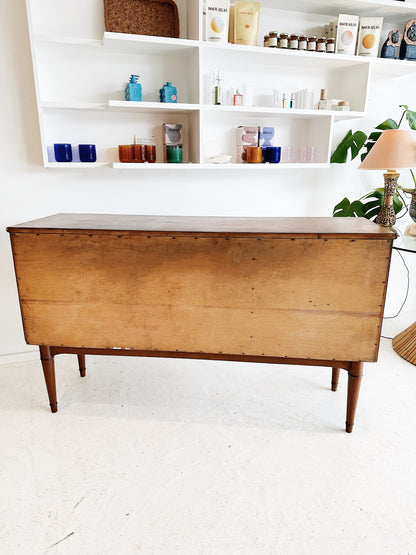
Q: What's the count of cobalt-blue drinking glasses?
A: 3